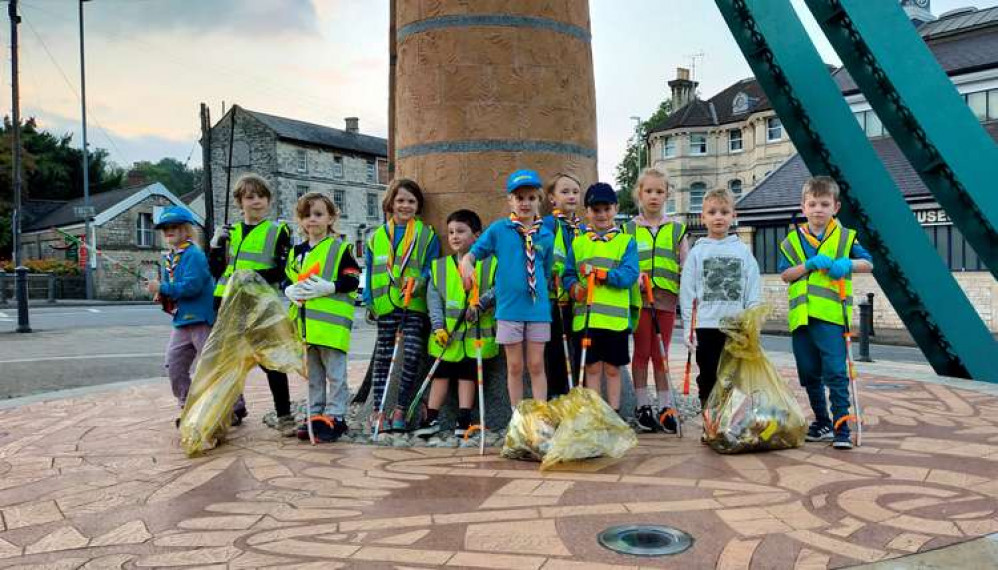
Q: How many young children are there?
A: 11